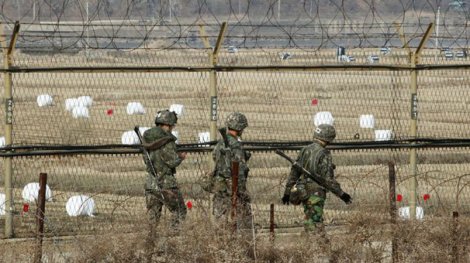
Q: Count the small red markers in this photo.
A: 6